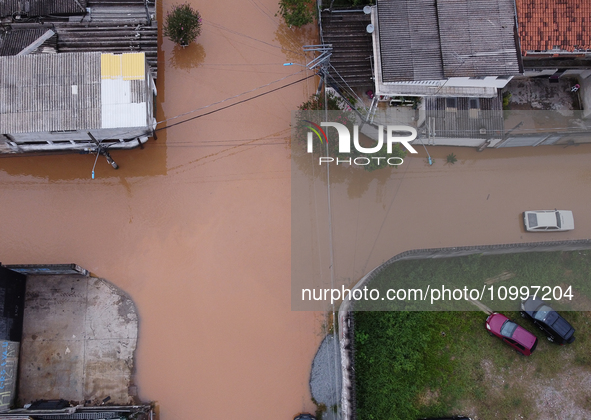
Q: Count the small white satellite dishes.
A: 2